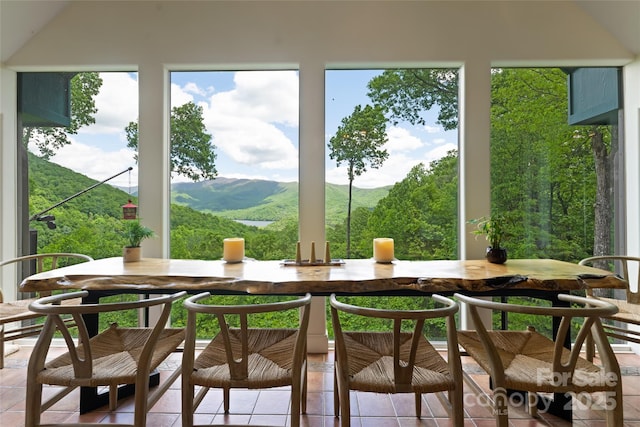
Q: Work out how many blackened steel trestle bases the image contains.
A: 2